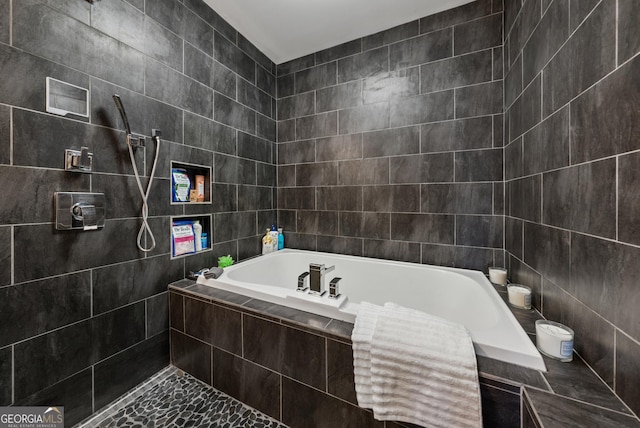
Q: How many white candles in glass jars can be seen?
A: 3